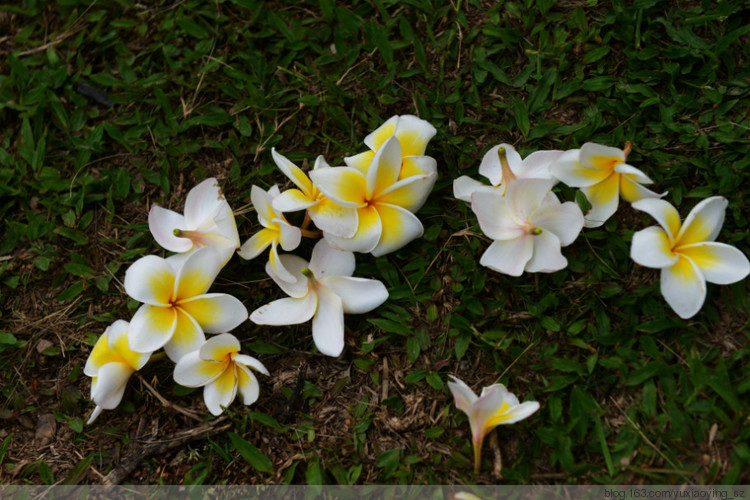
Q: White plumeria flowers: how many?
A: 14